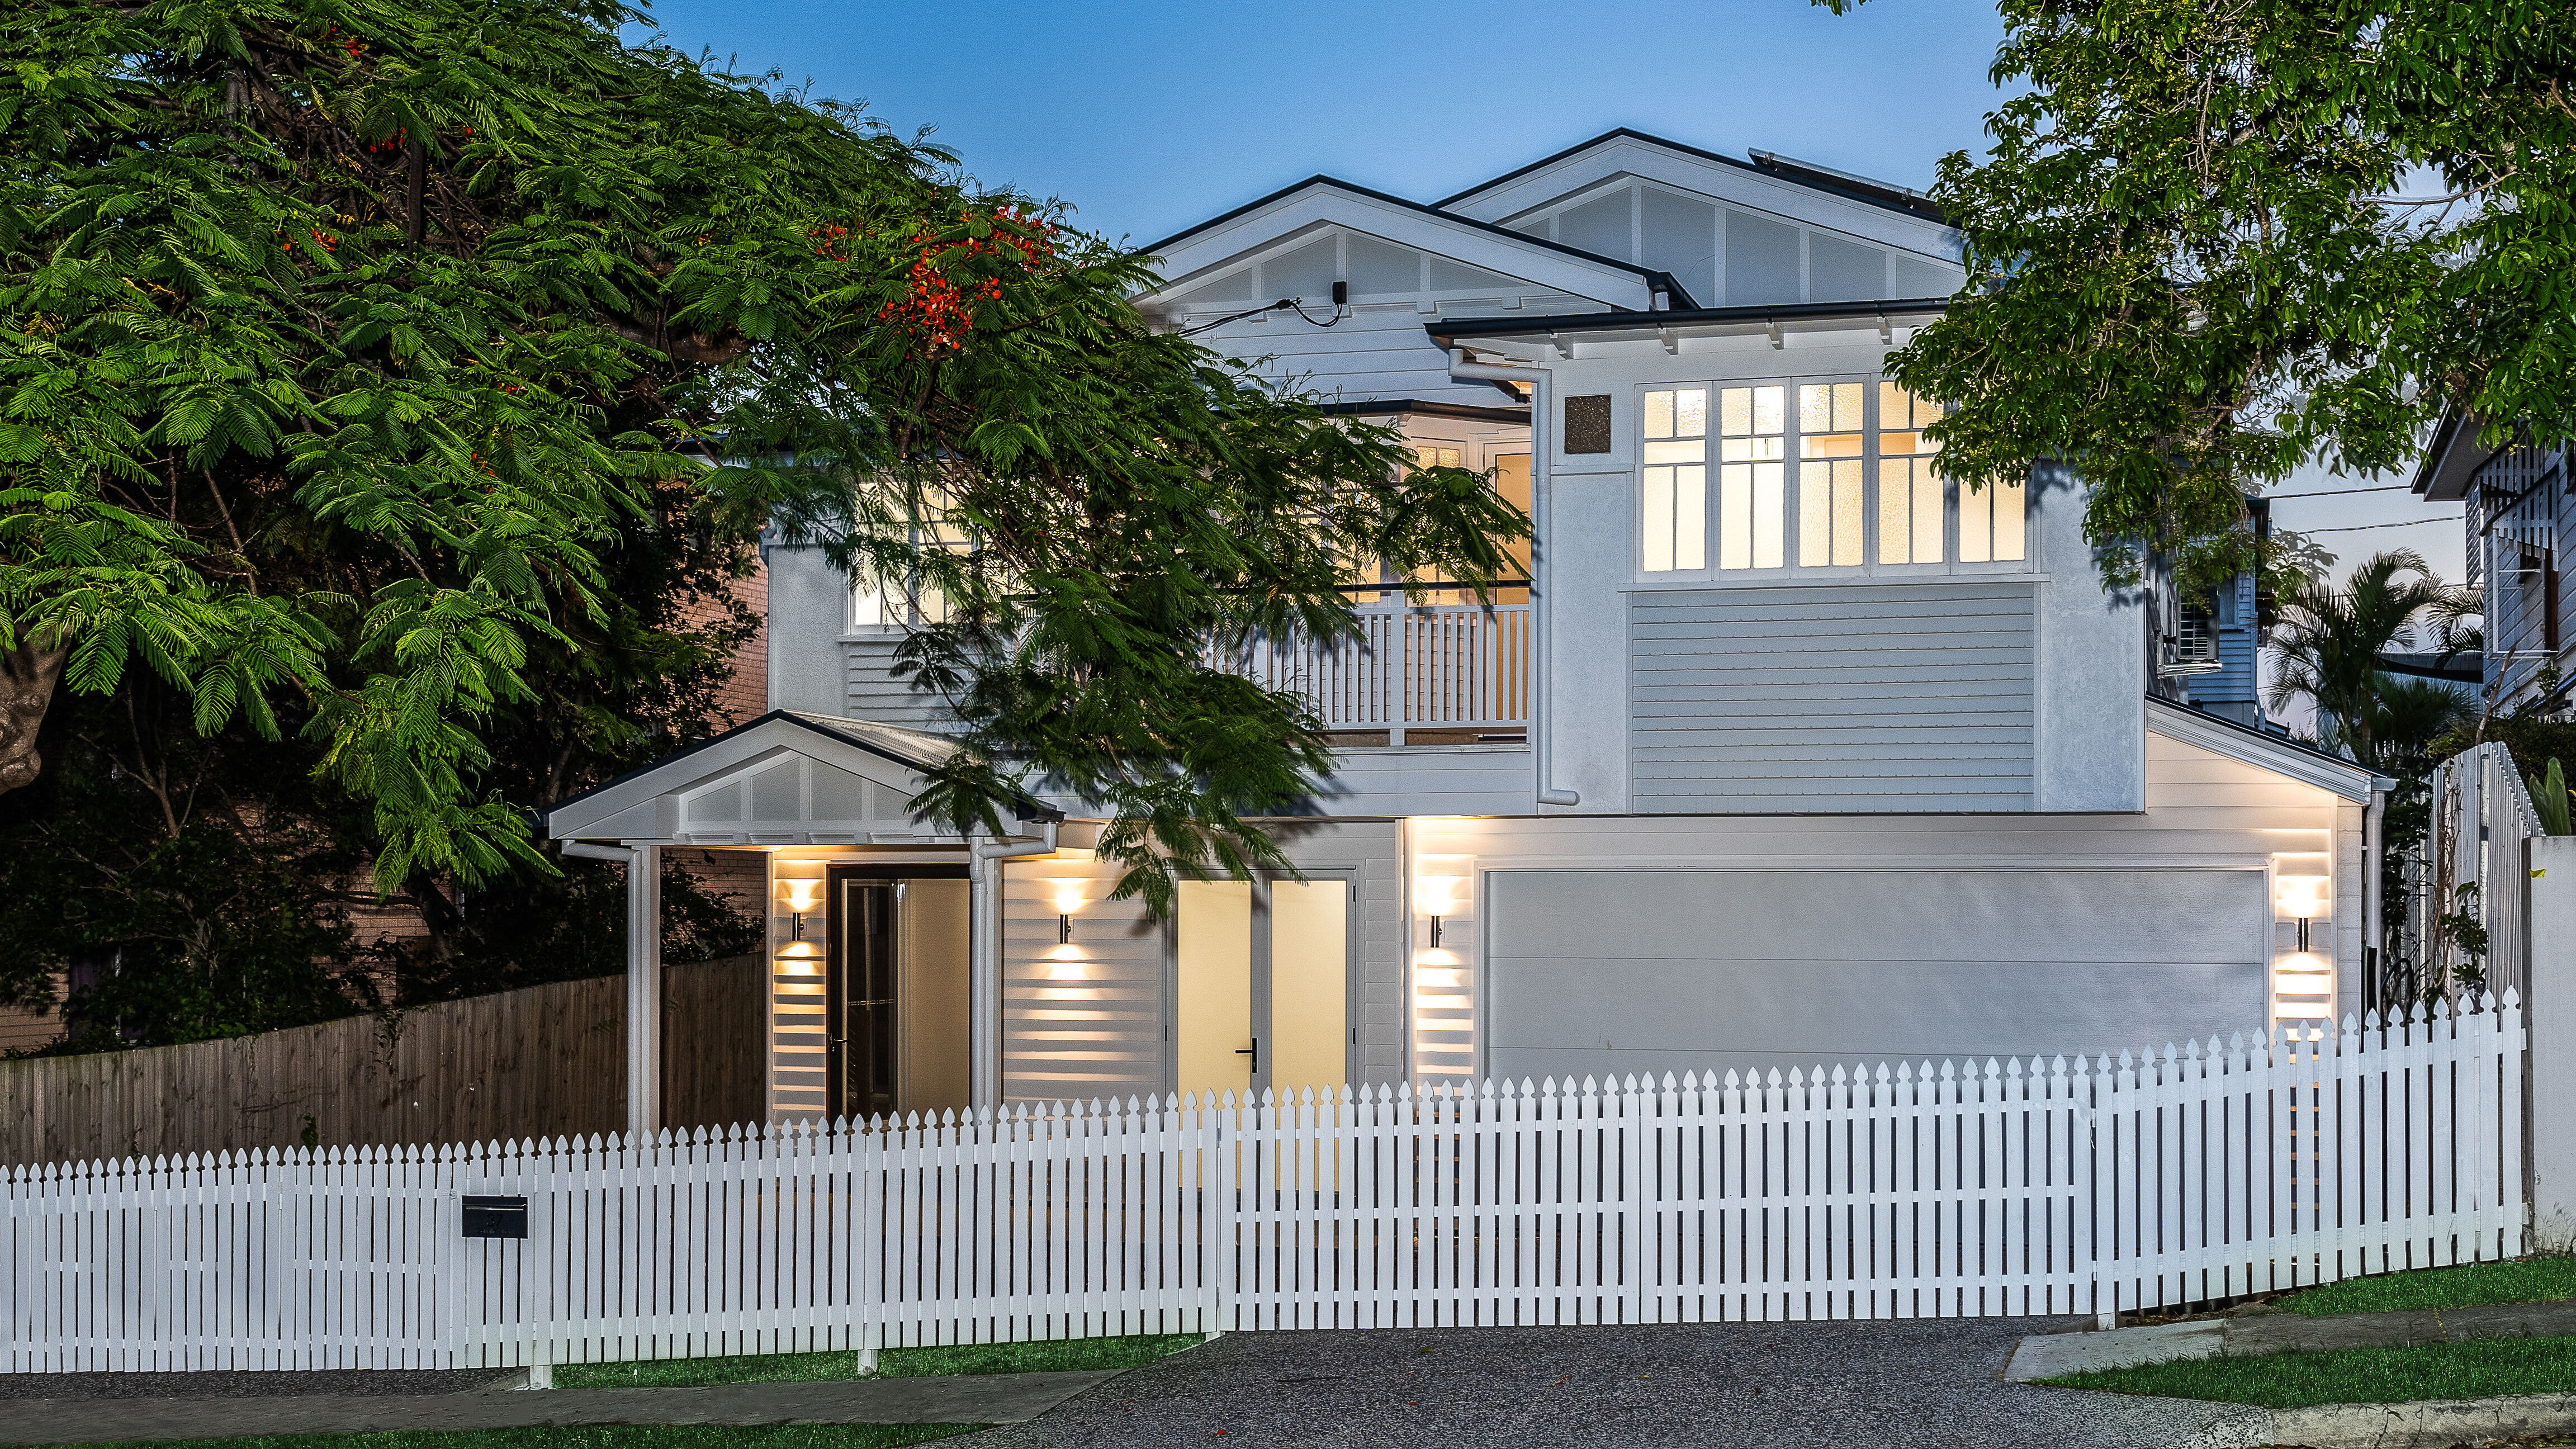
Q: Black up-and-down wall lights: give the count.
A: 4